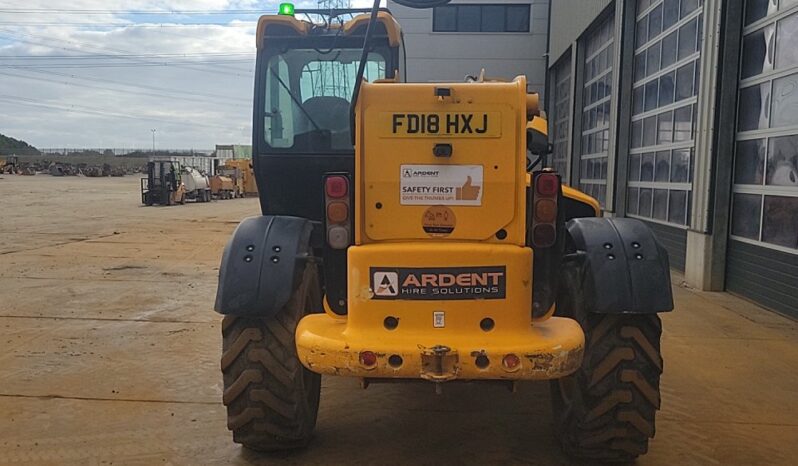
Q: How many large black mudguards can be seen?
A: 2